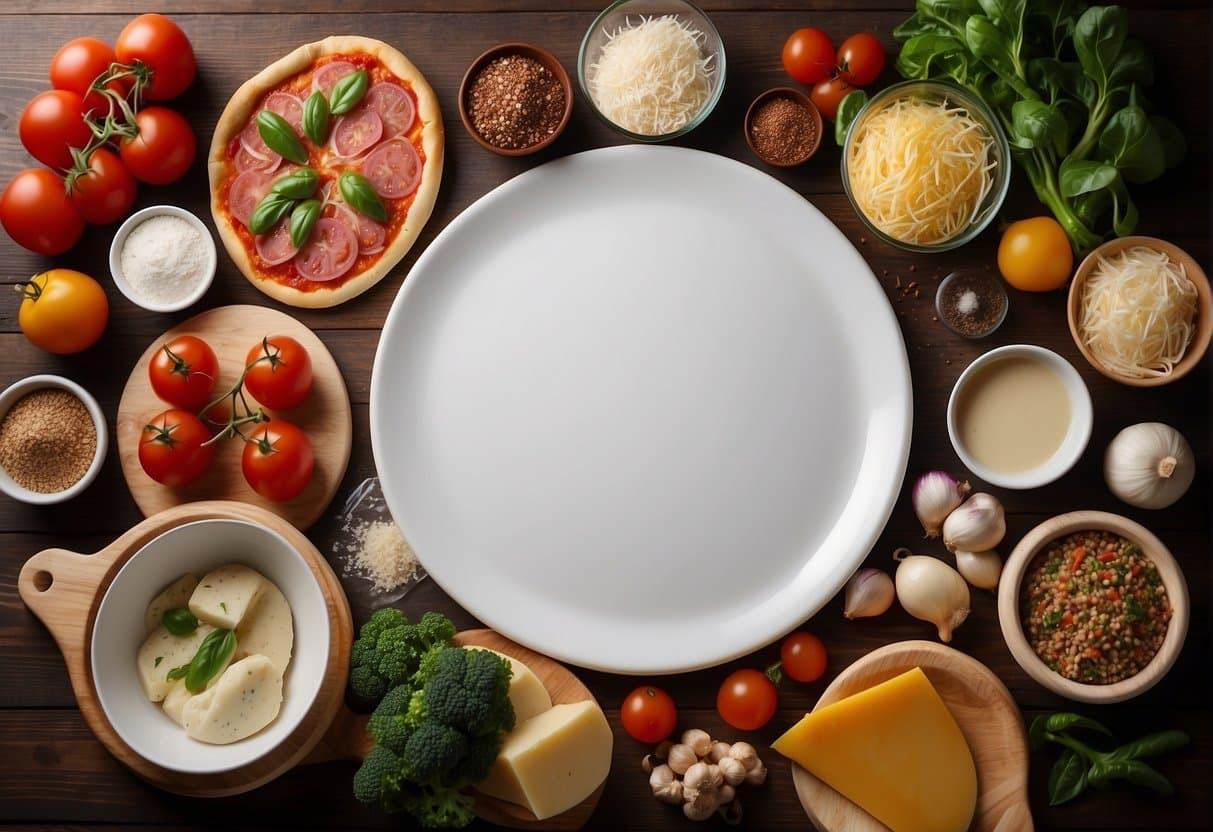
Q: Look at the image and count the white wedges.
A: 2